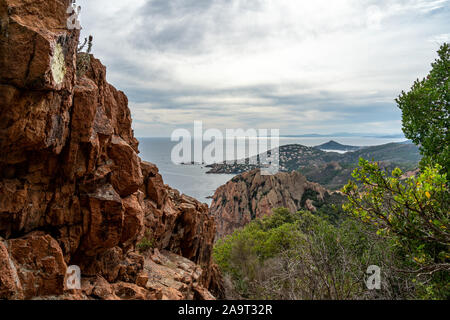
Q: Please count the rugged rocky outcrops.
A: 2